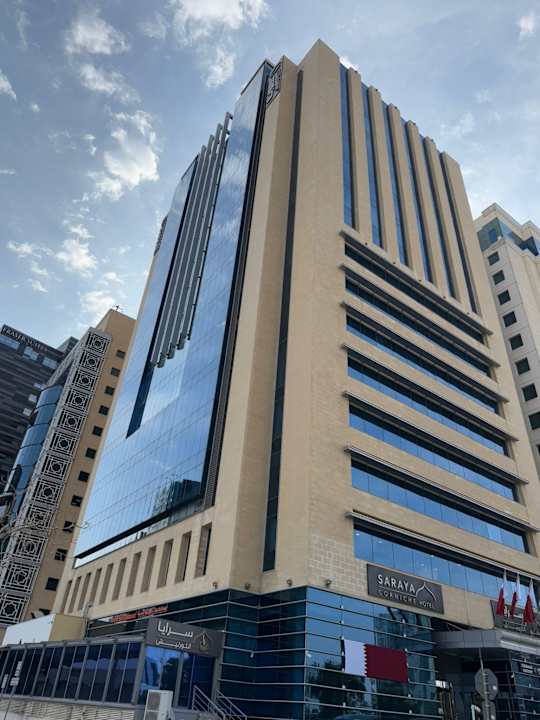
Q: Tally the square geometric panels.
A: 12